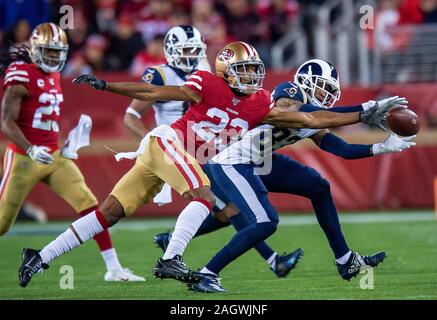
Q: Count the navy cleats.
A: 4